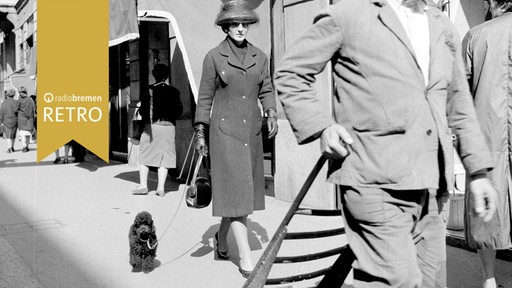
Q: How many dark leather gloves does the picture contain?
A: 2